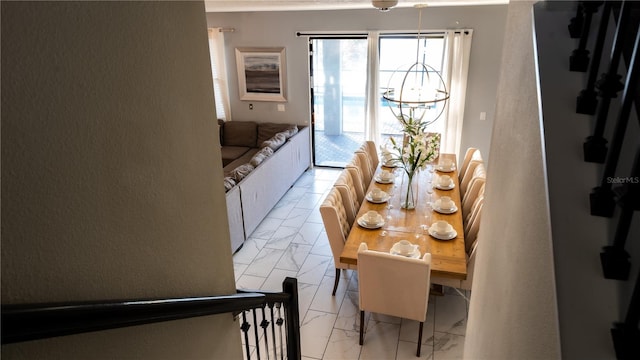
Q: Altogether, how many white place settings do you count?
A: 9